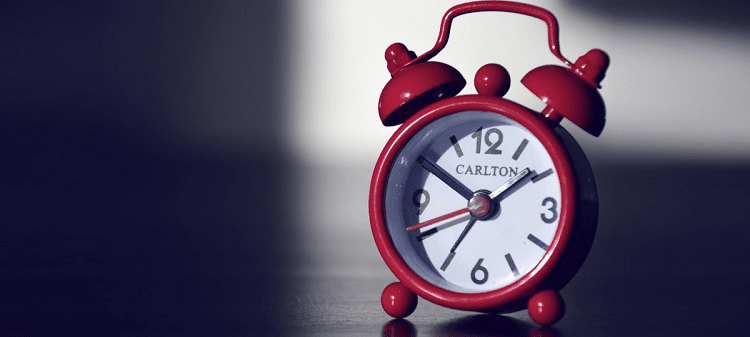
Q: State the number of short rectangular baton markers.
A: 7